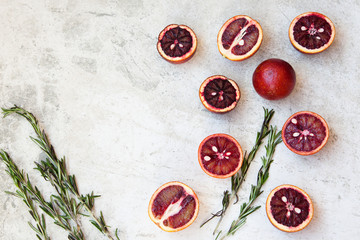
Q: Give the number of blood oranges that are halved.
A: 8